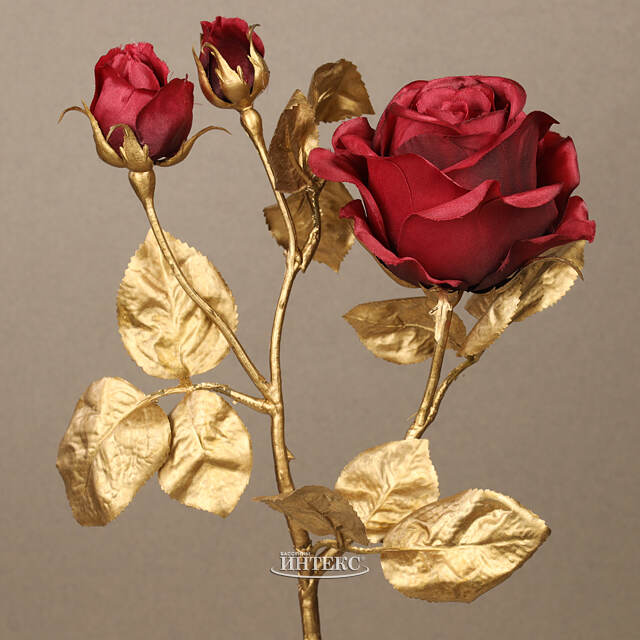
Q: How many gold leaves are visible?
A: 12